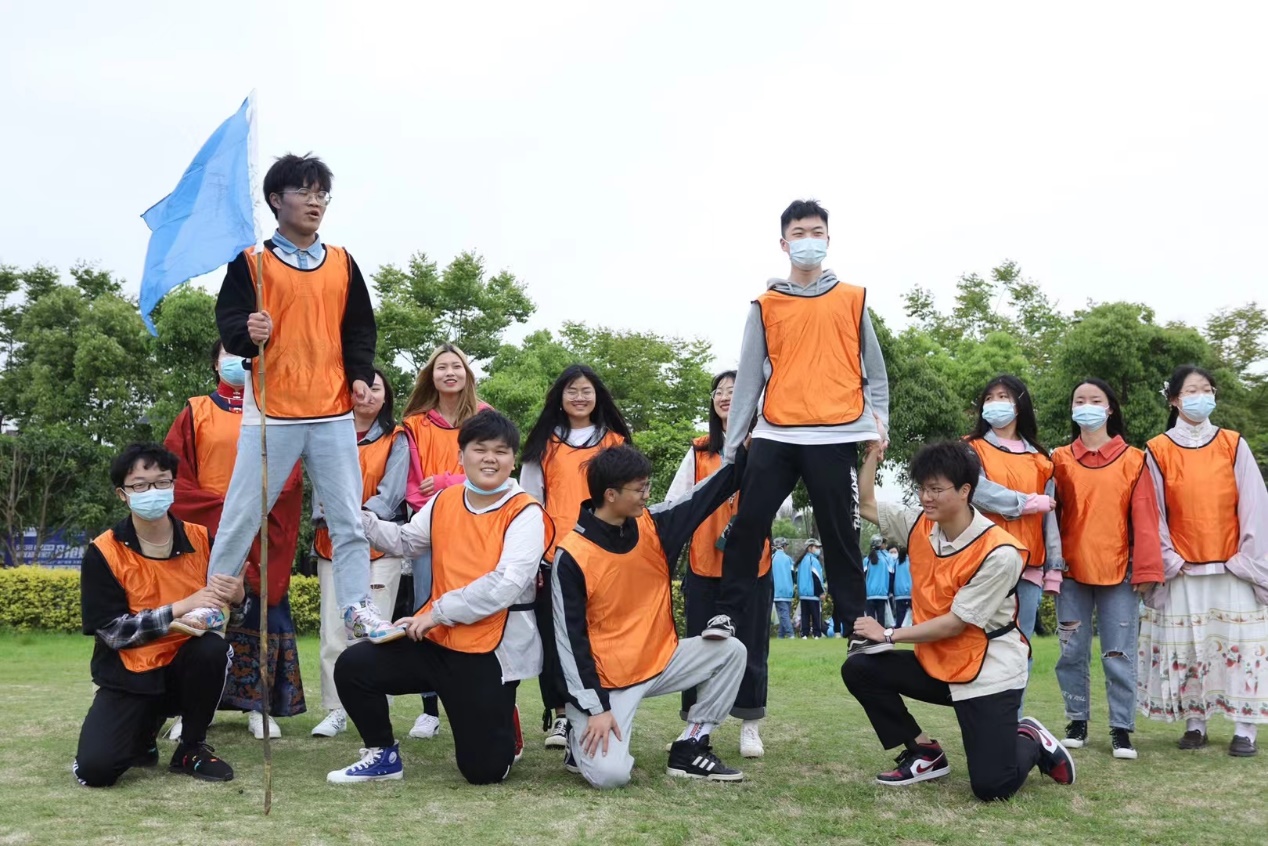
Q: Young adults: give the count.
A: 14